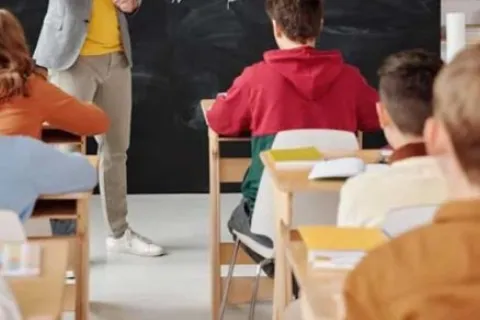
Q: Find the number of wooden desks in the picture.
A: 6